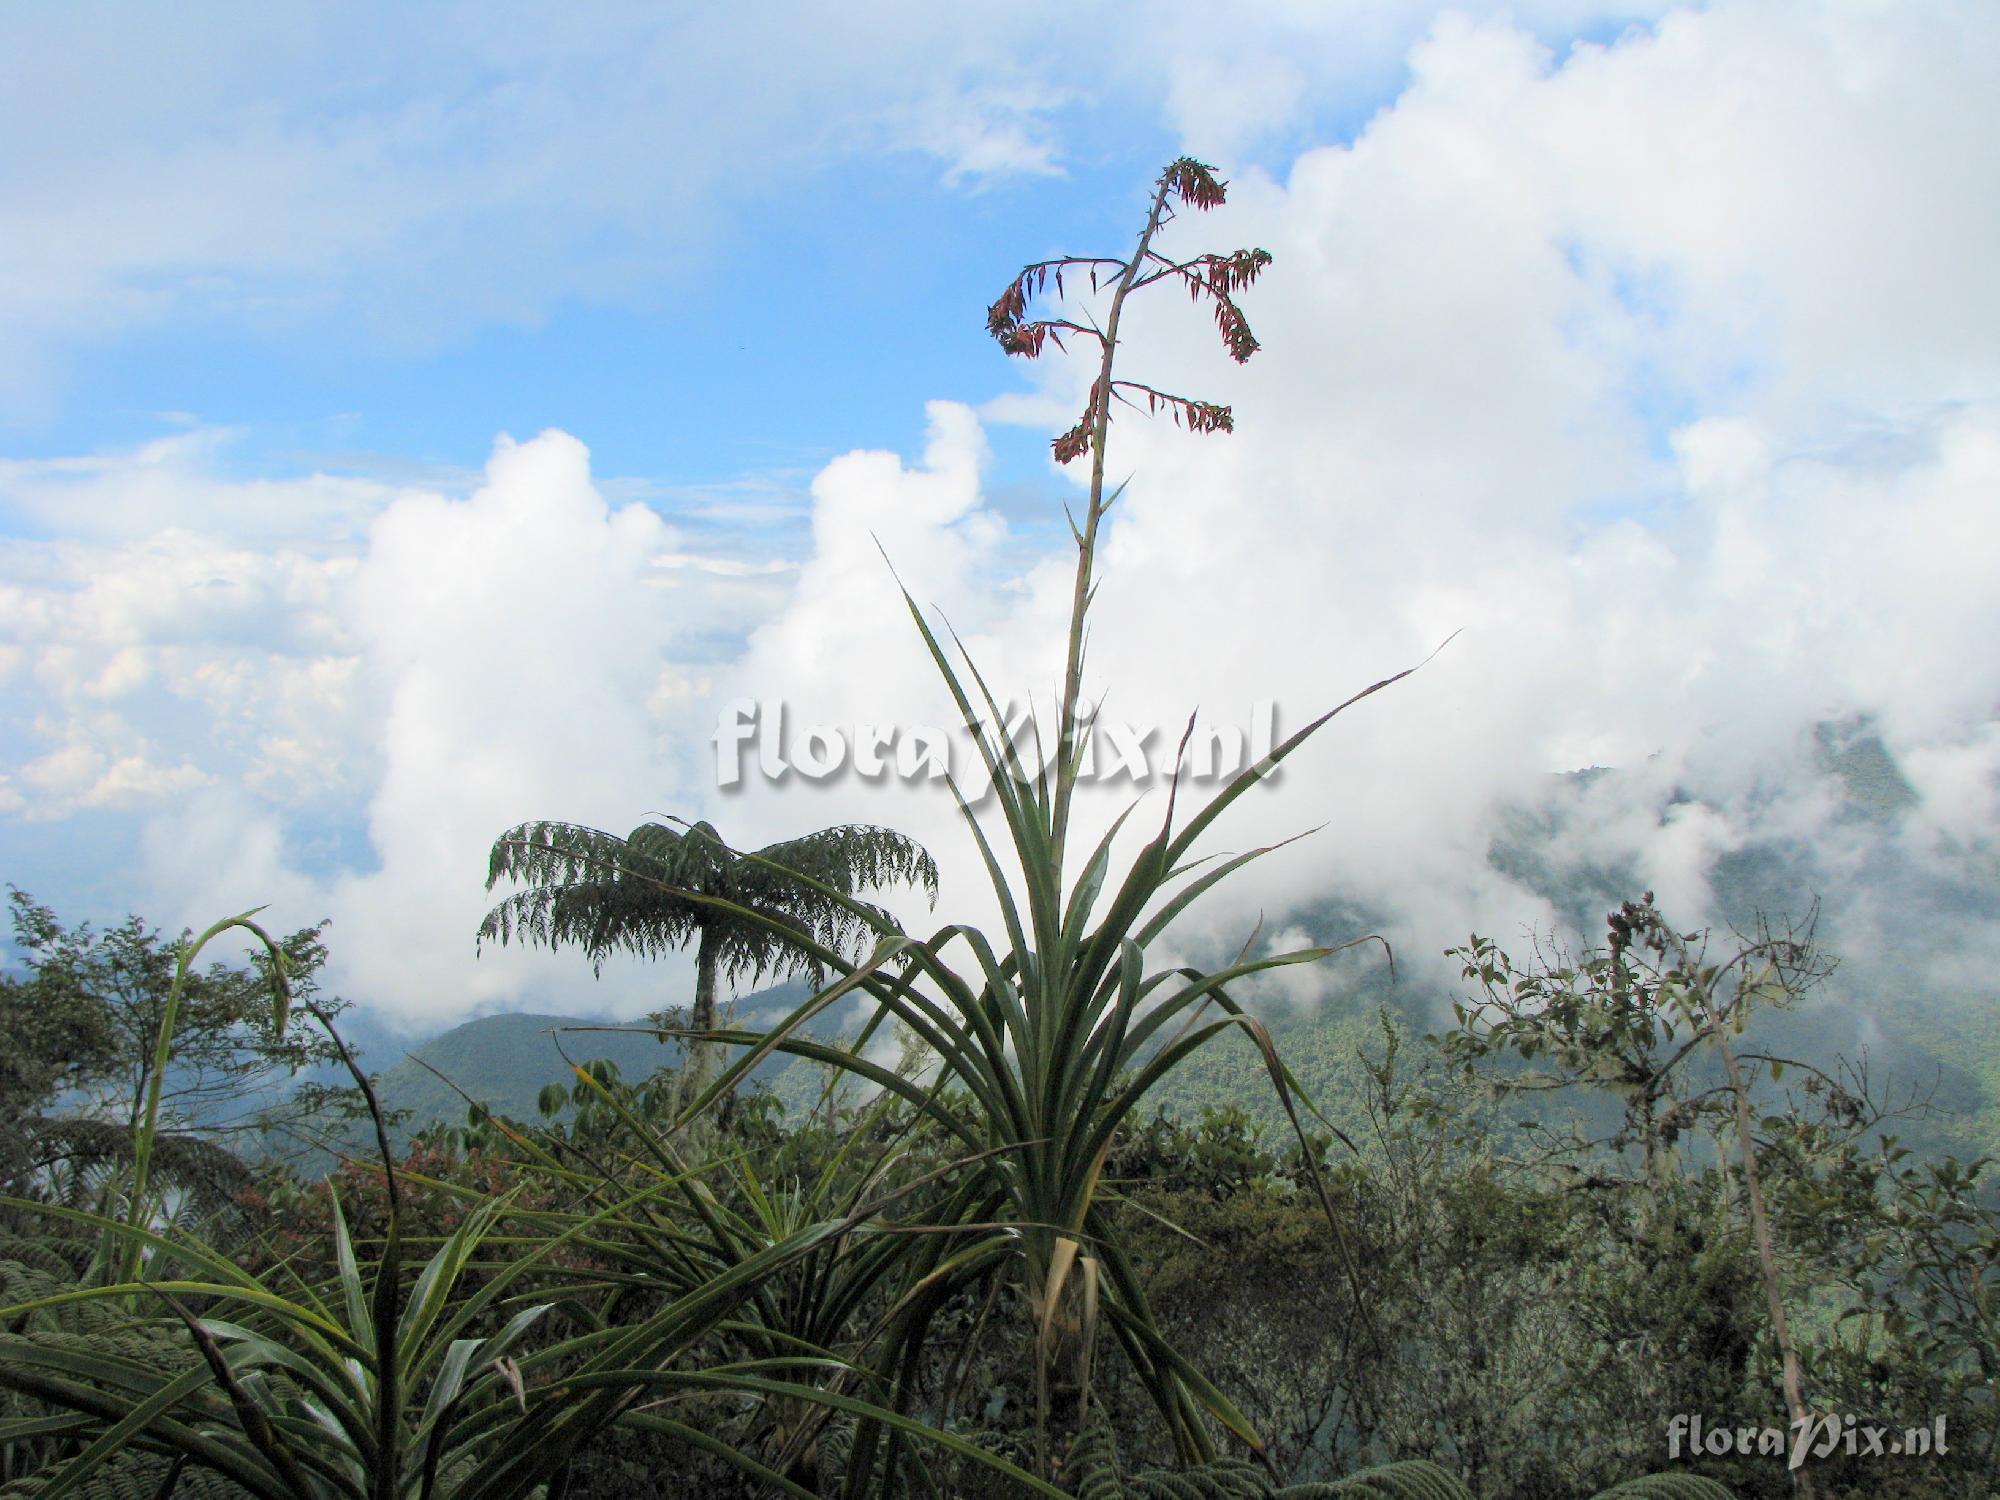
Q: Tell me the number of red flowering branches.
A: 7